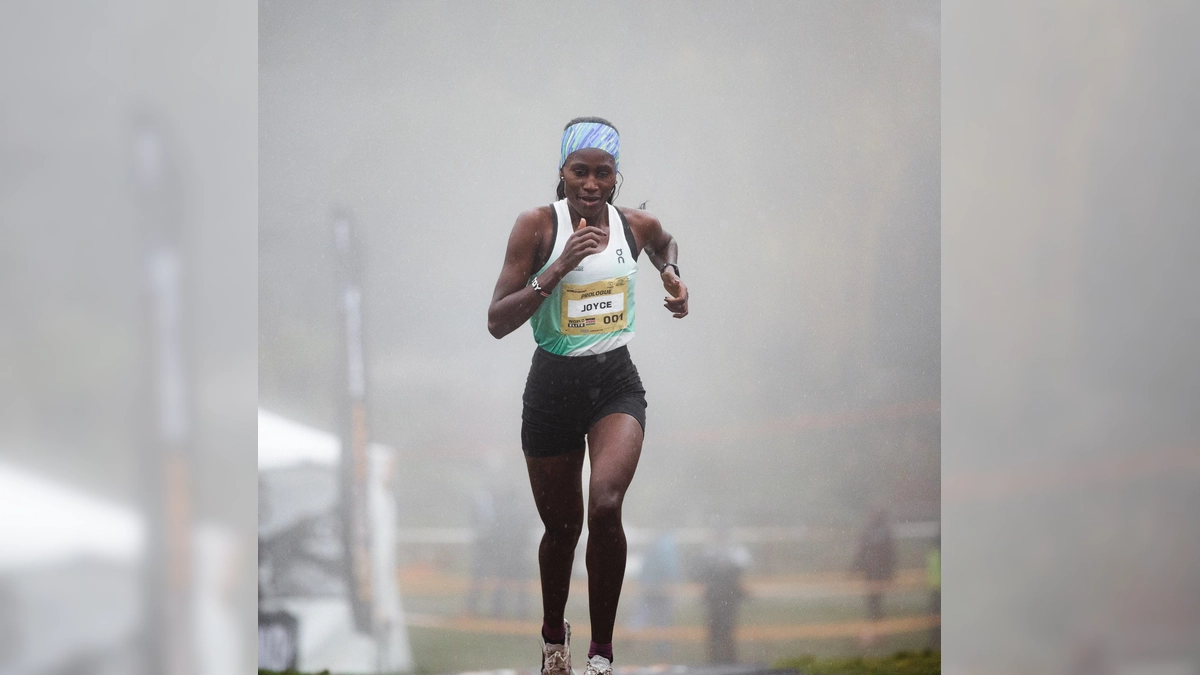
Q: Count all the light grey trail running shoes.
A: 2